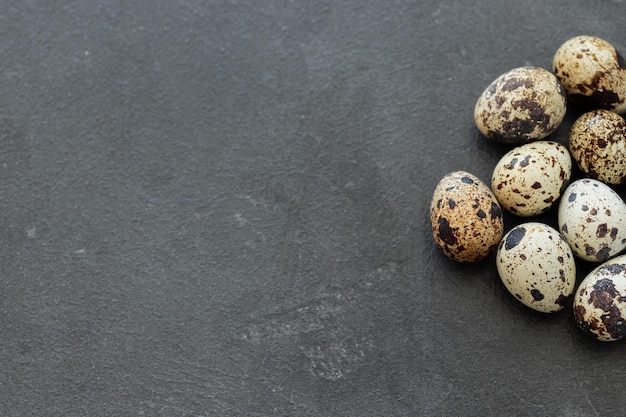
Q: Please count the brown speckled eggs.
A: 8